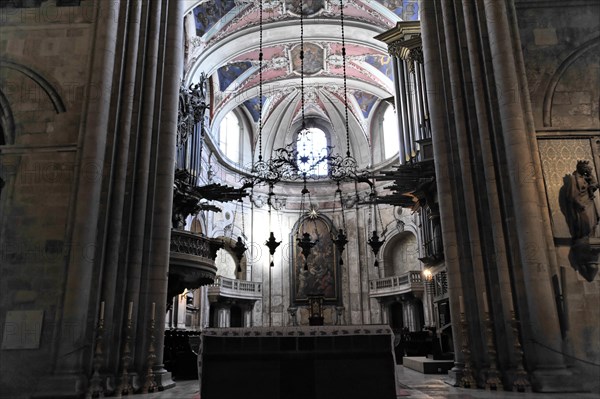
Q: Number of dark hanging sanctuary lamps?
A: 5